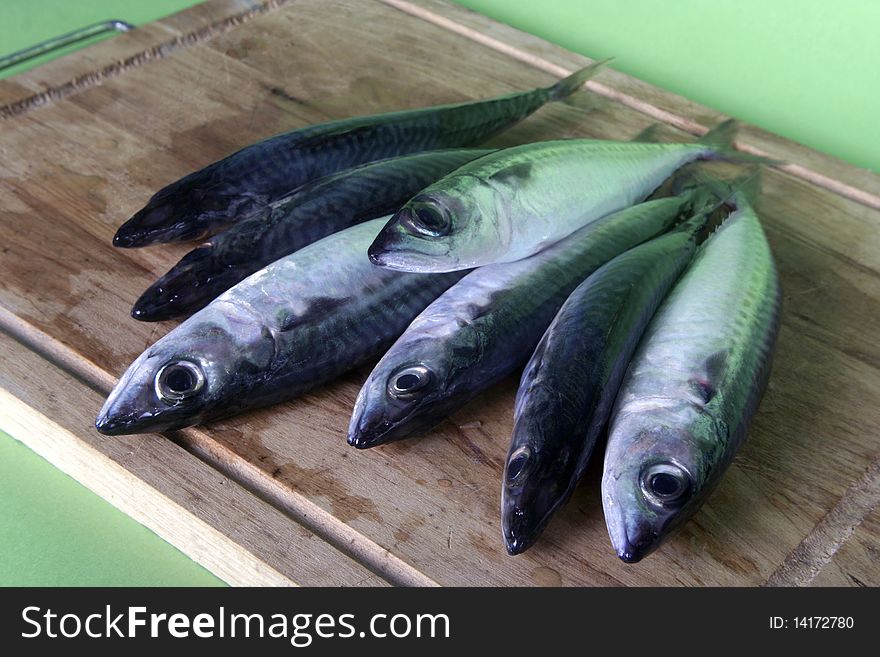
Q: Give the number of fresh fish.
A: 7